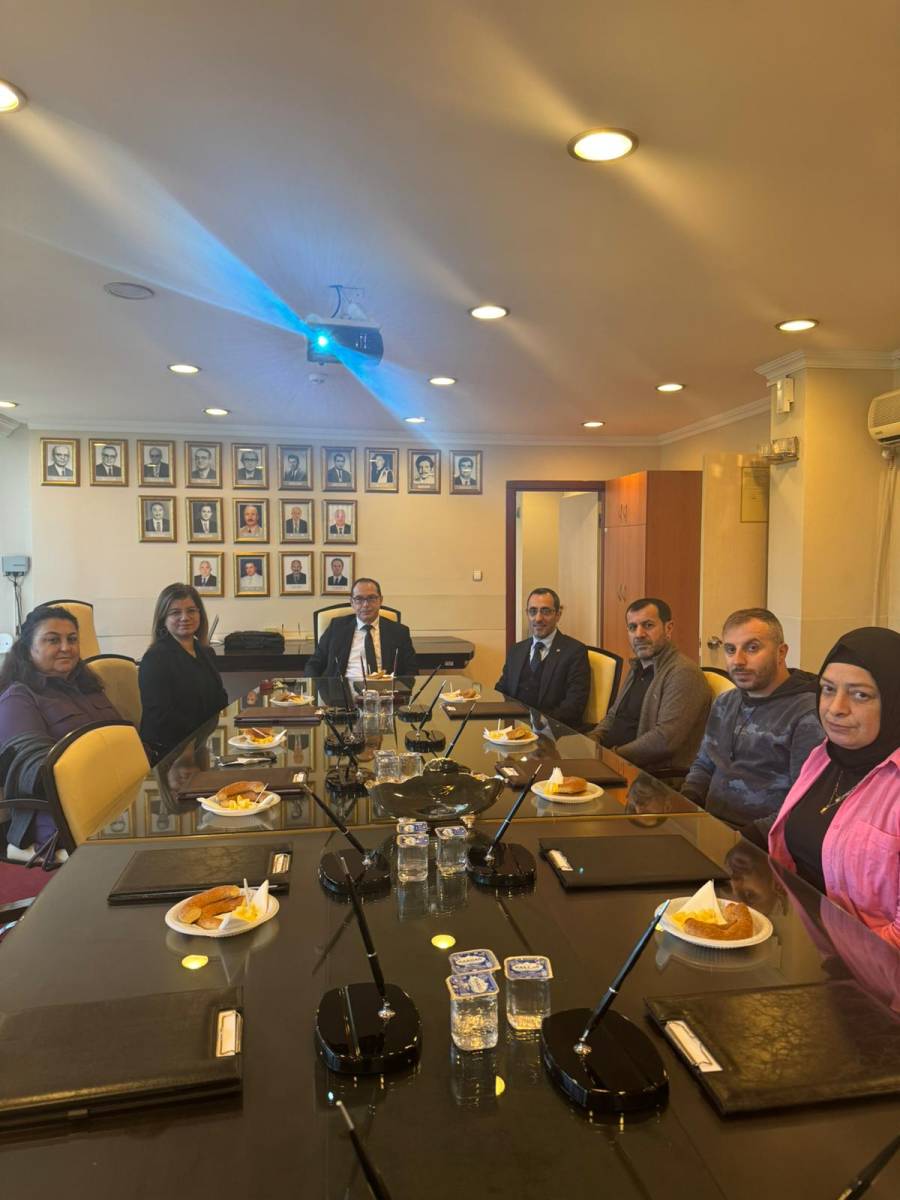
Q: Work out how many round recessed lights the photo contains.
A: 11